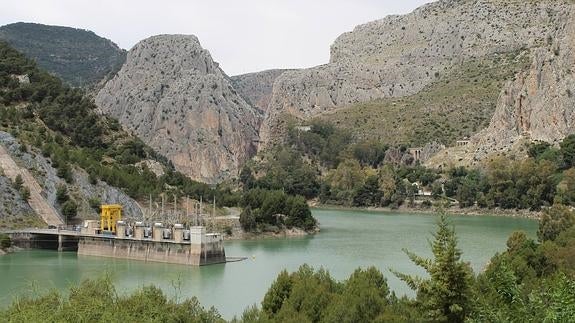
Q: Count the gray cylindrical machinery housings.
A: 4